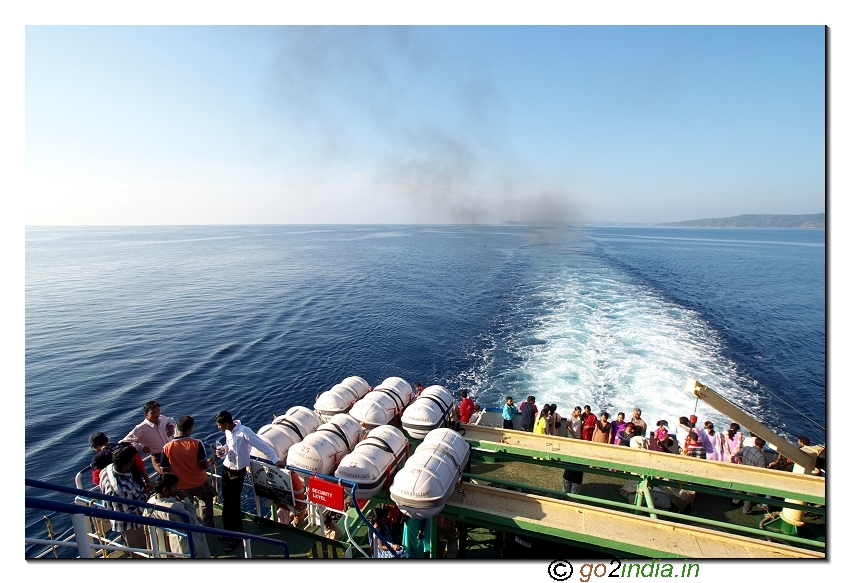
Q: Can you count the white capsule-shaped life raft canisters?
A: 7